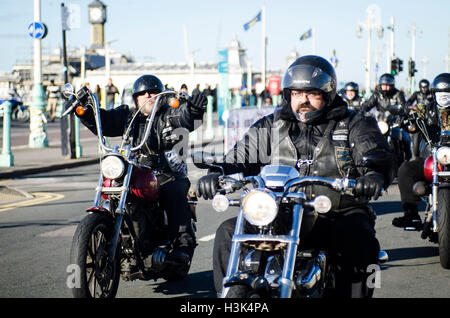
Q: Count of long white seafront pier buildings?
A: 1